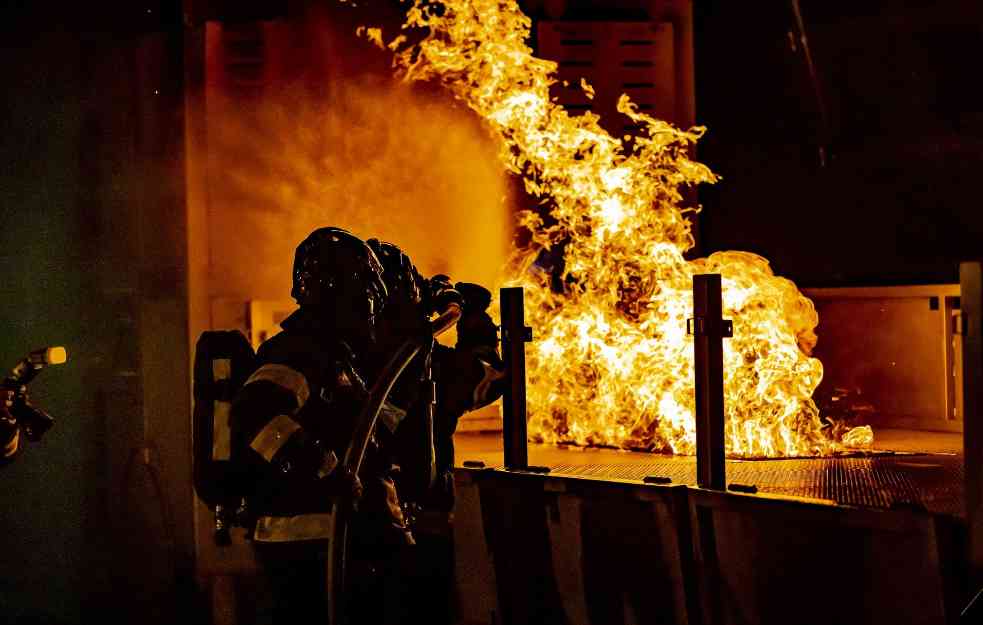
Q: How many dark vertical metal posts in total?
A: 2